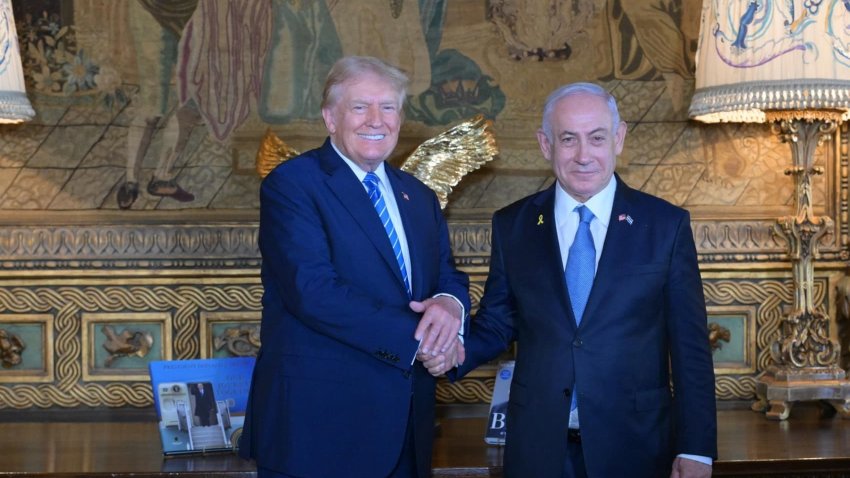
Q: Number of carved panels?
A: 4